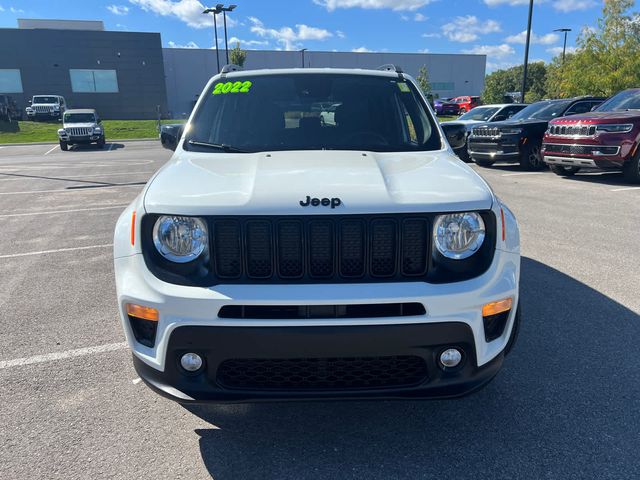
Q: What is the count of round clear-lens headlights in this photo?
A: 2